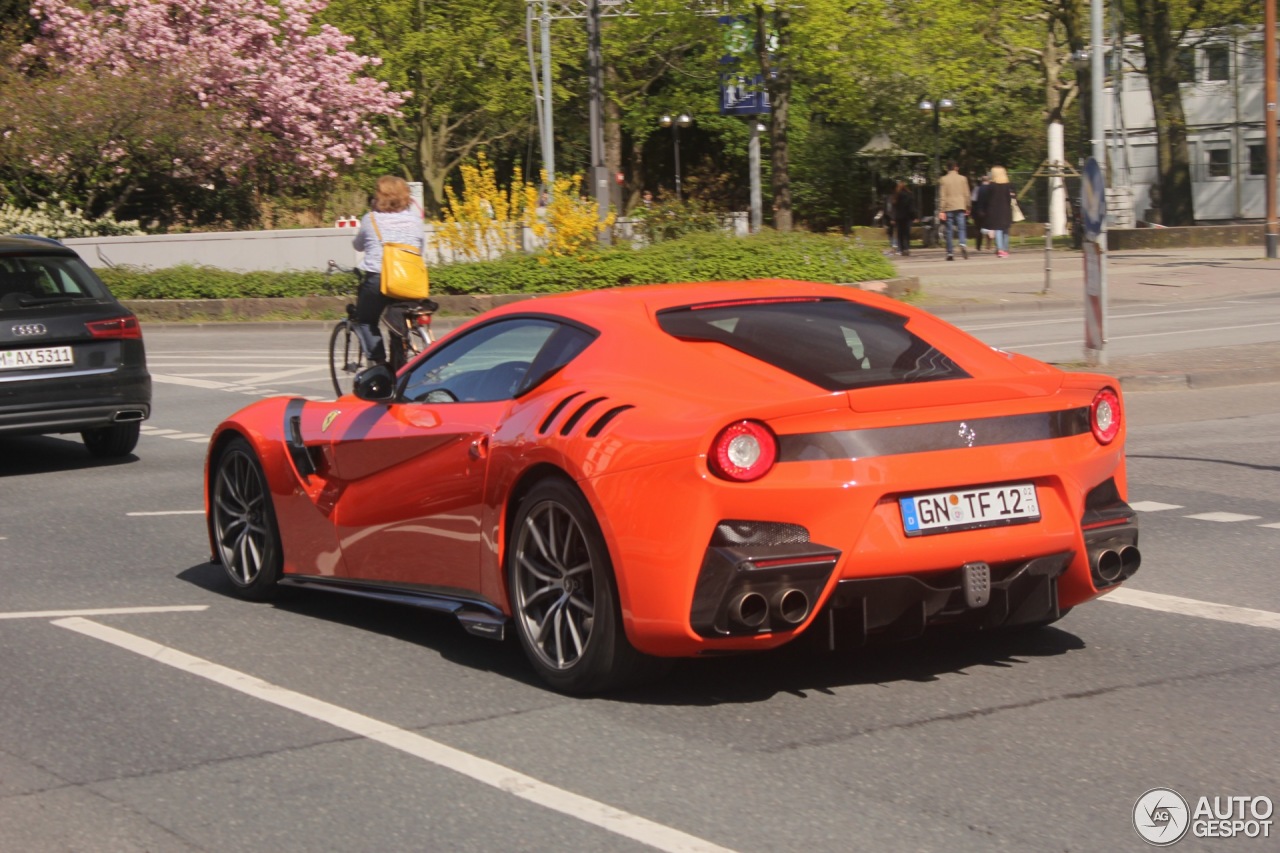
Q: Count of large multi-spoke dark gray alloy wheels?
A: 2